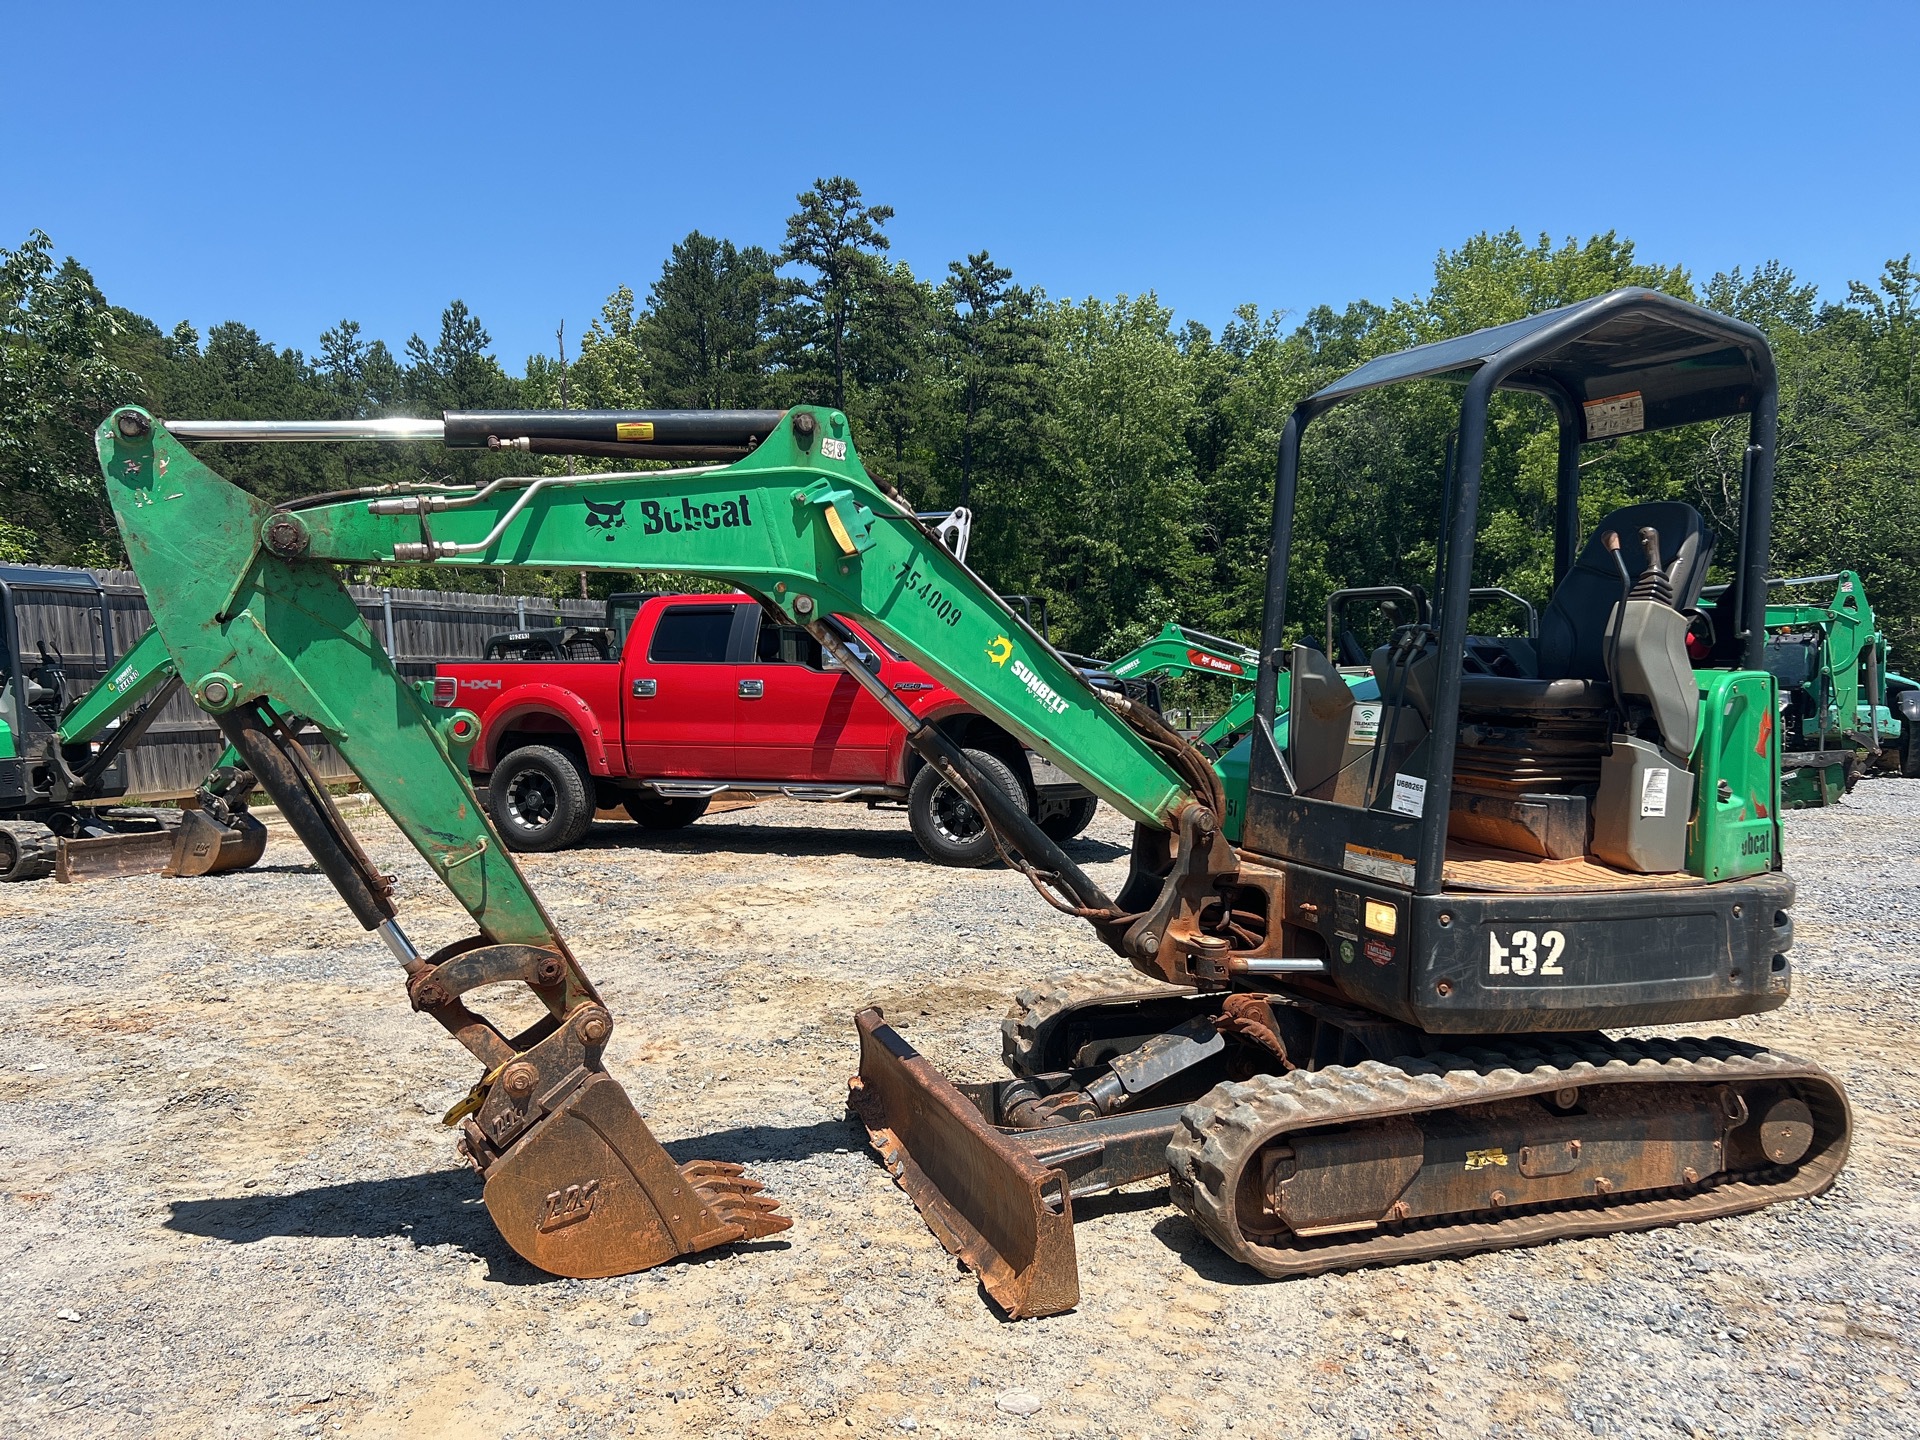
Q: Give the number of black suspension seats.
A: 1